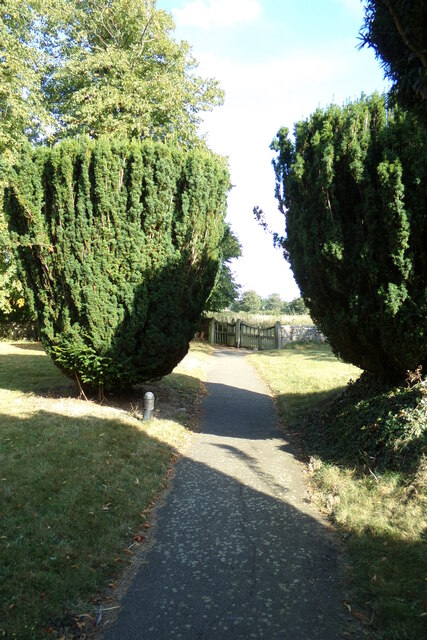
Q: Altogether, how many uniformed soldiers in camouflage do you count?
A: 0